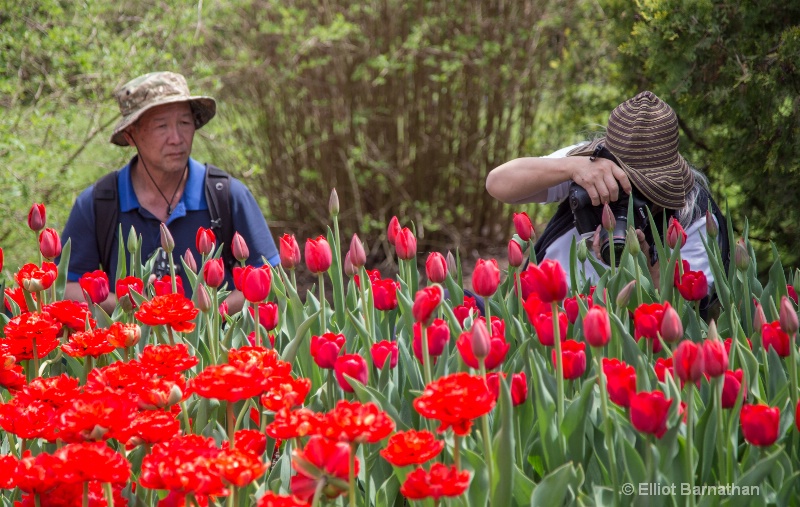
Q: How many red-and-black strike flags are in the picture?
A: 0